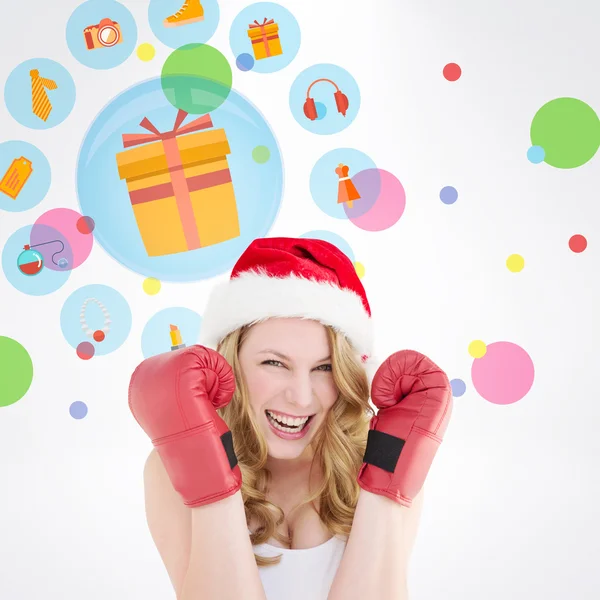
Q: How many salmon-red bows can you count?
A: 2